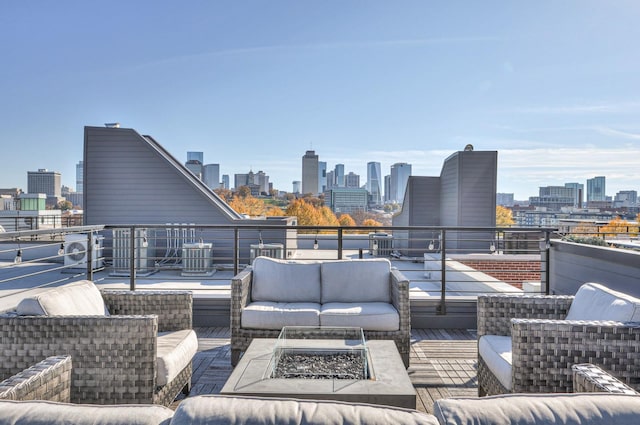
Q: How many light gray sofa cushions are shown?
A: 11